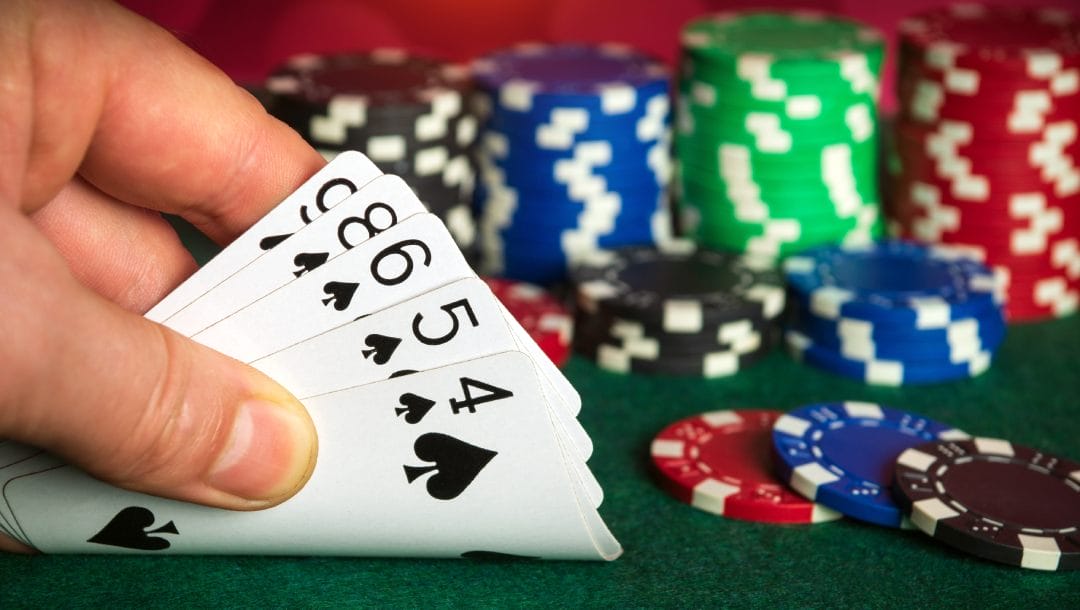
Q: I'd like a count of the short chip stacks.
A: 3